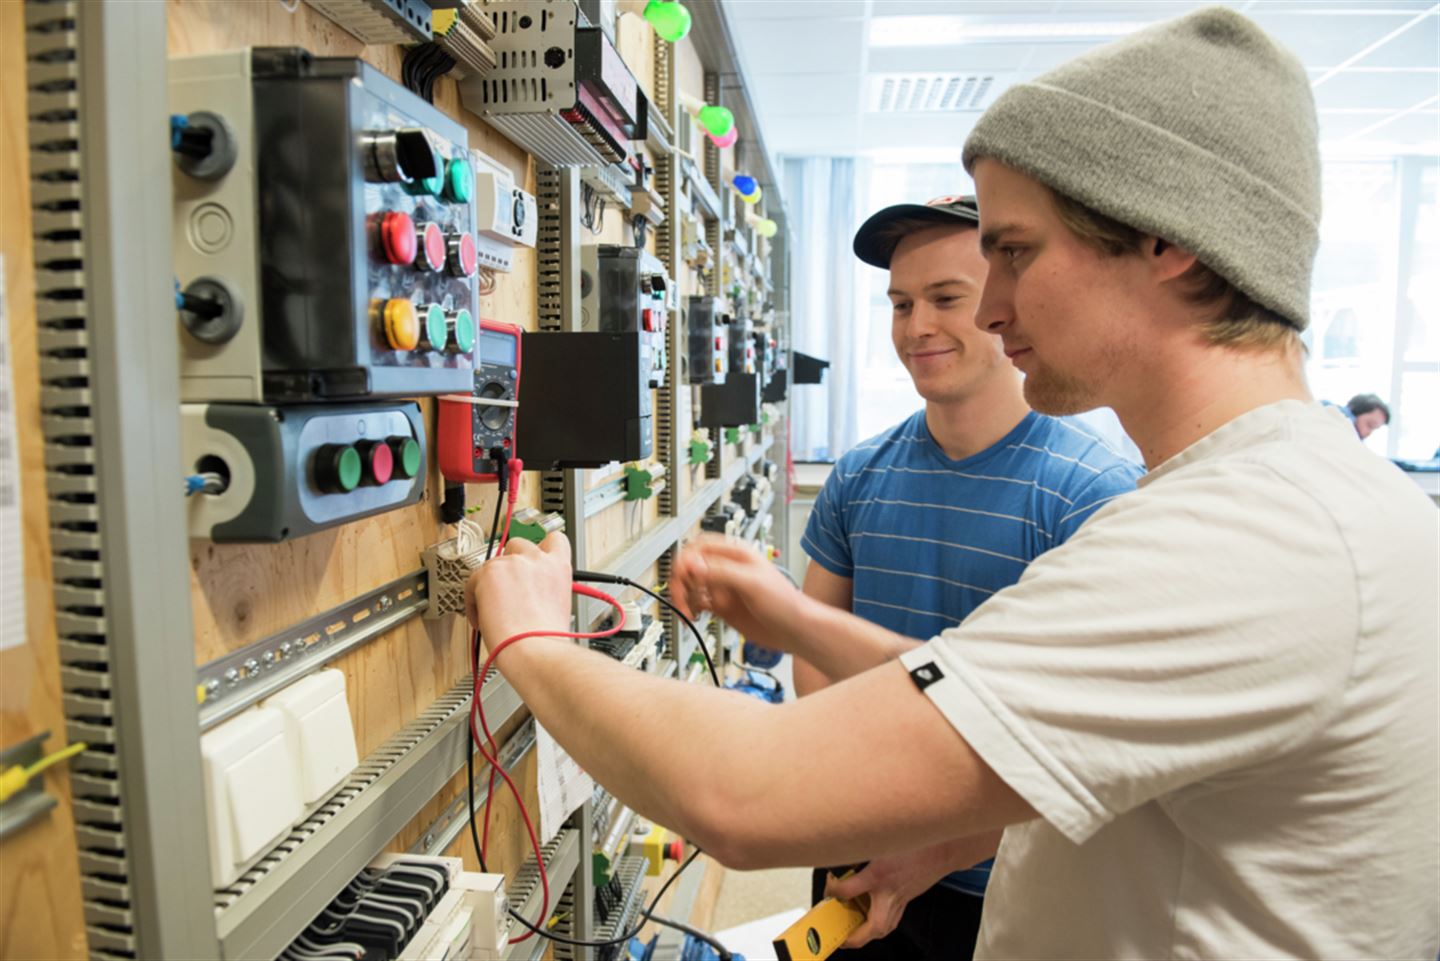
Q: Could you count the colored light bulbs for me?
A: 6